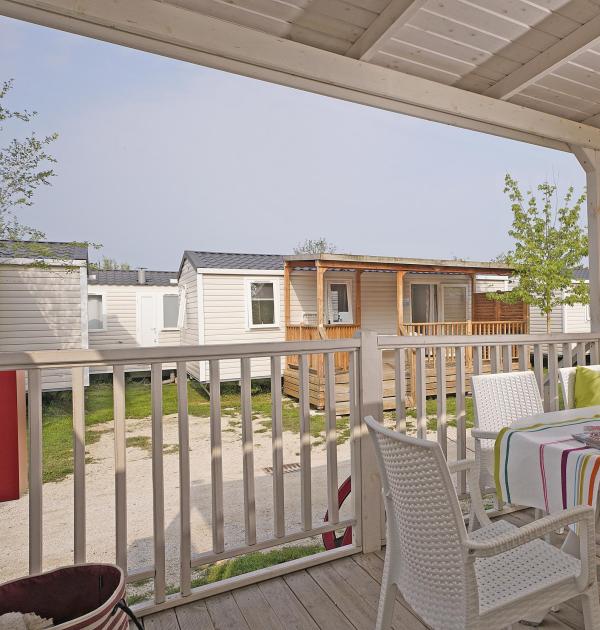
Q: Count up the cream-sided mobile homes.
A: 4